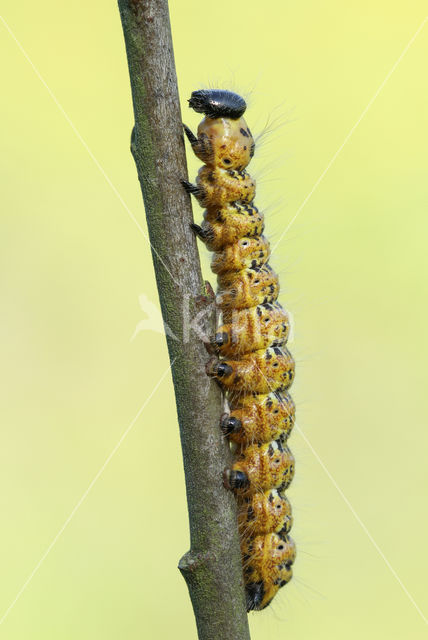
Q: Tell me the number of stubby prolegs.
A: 4